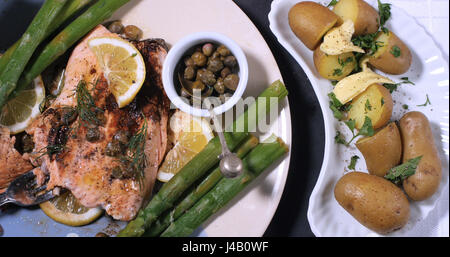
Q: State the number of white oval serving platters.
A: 1